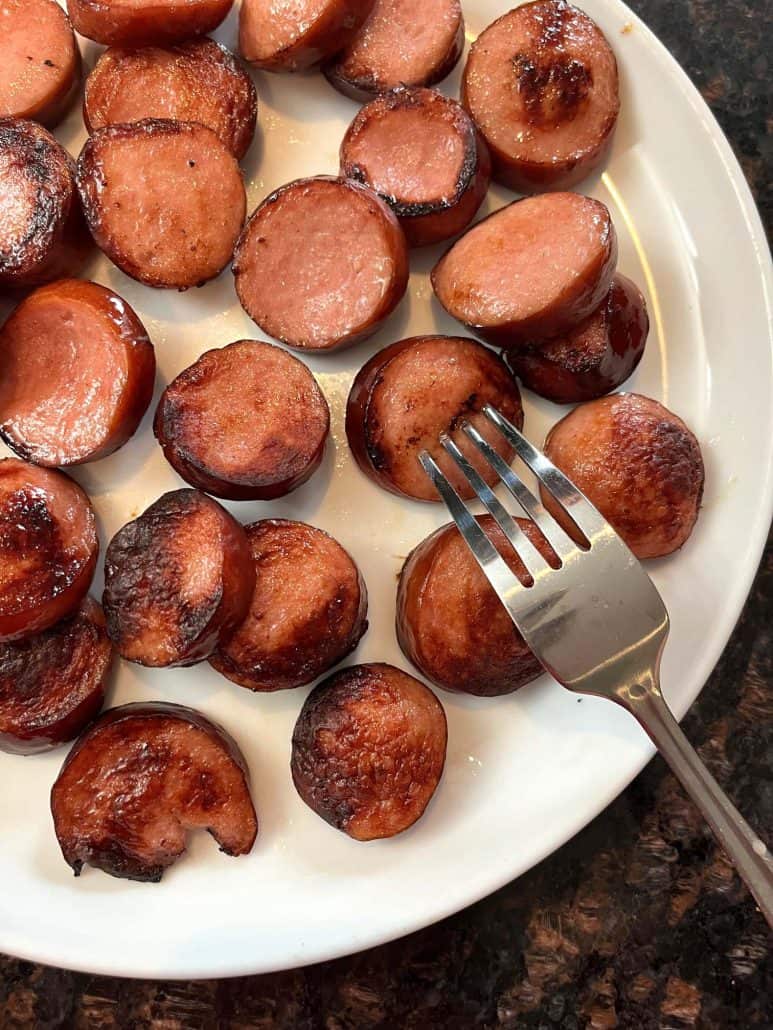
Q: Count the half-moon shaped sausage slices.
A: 1